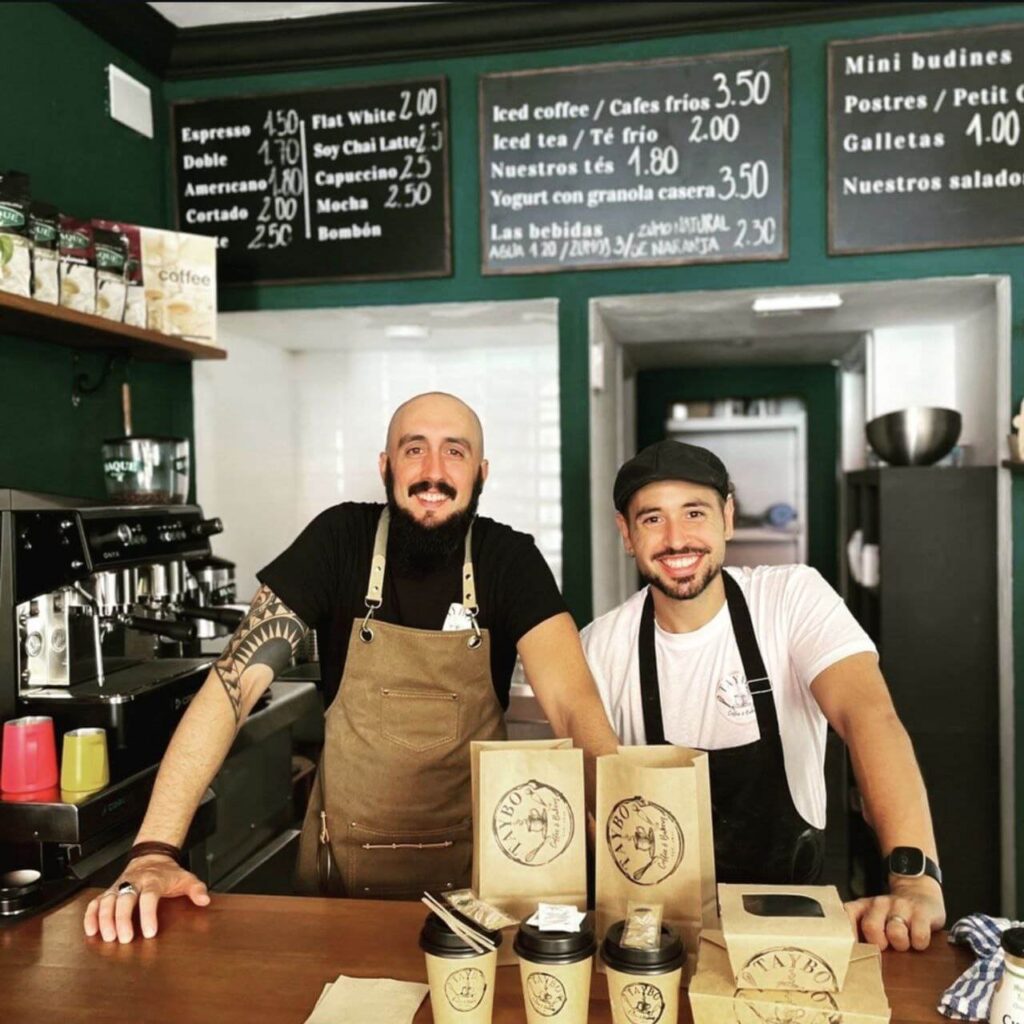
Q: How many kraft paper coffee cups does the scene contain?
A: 3